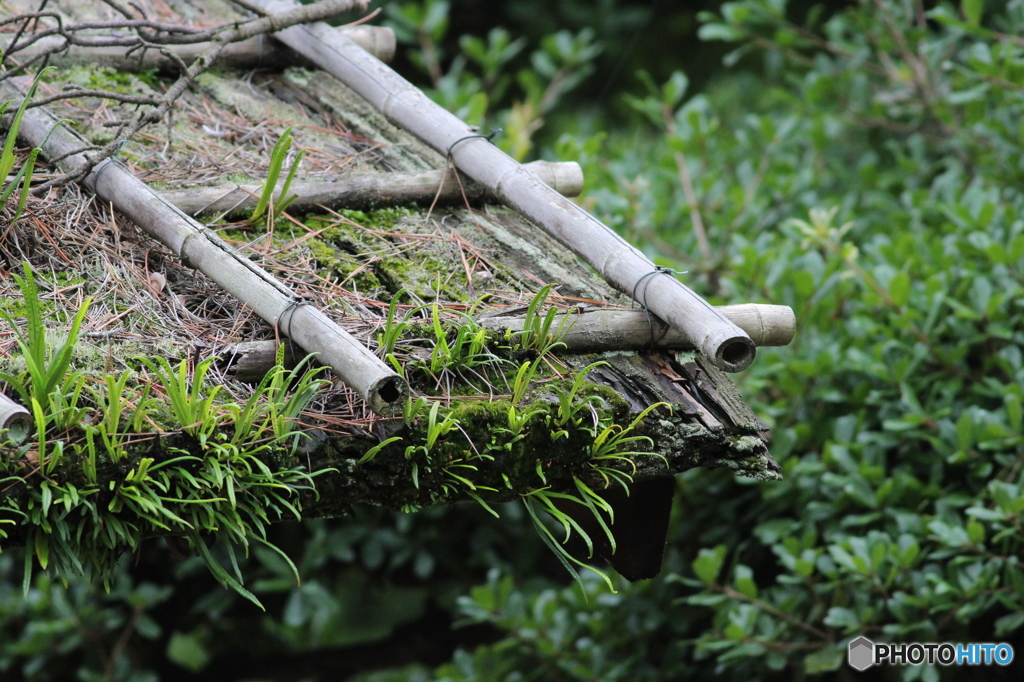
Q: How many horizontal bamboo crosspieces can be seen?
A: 3